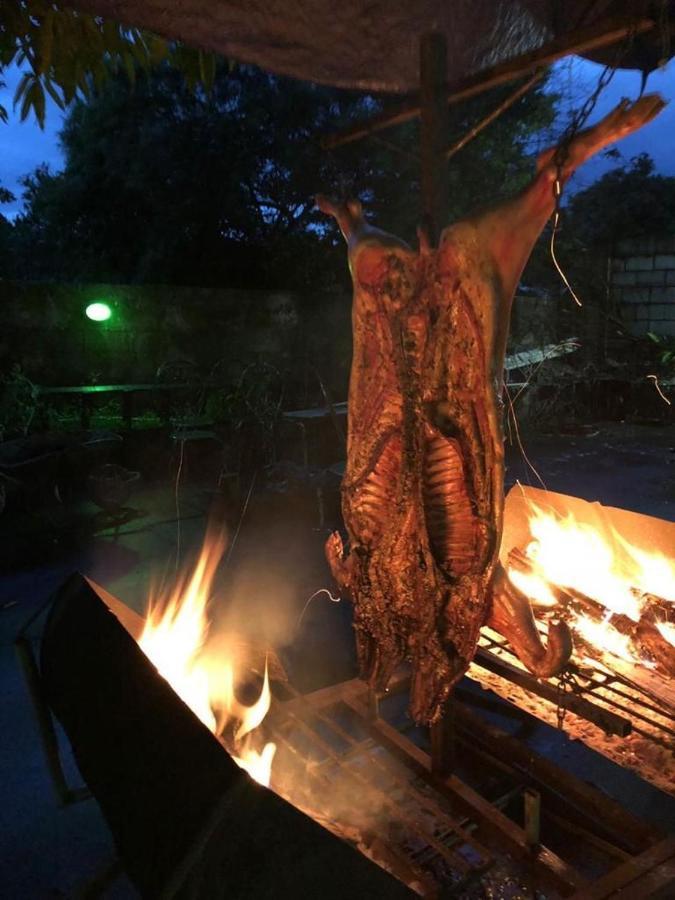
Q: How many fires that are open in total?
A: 2